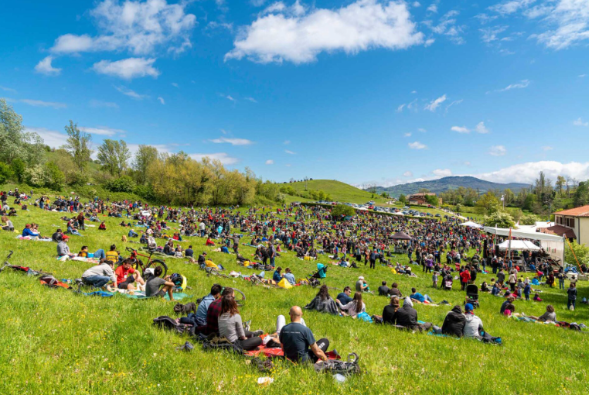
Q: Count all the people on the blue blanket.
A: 3